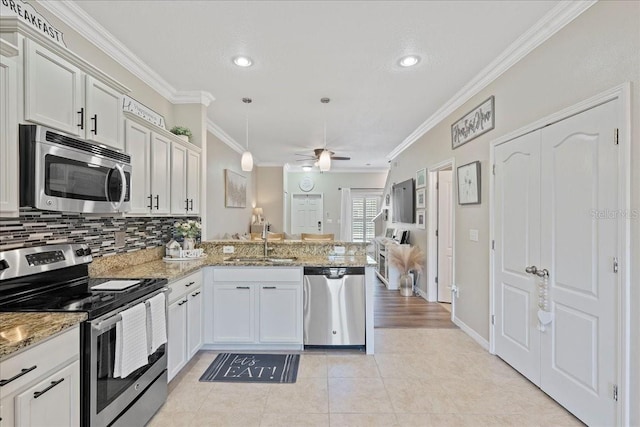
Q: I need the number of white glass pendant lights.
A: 2